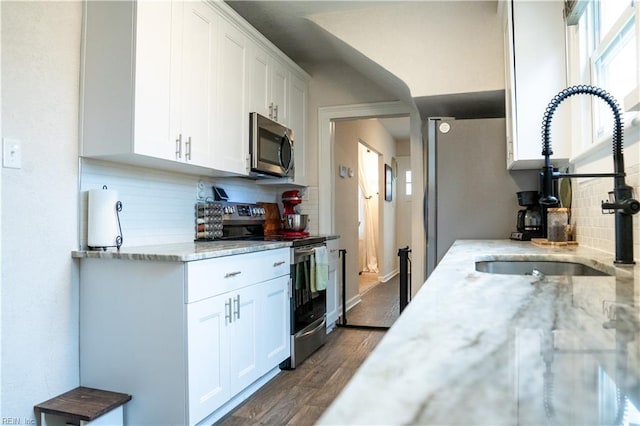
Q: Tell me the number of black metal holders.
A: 1